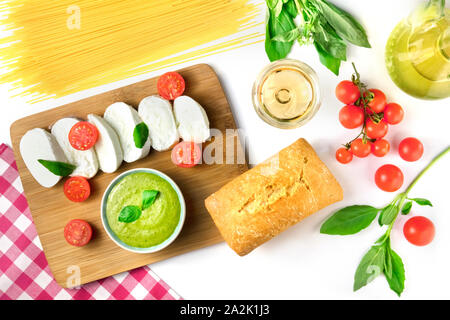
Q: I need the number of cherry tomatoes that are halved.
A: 5